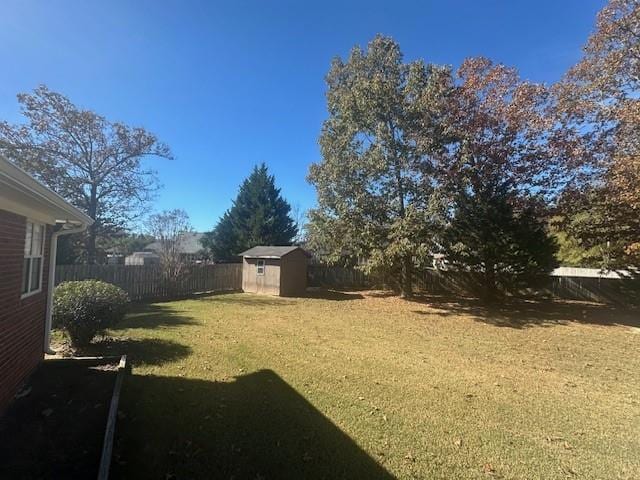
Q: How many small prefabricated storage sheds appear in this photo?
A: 1